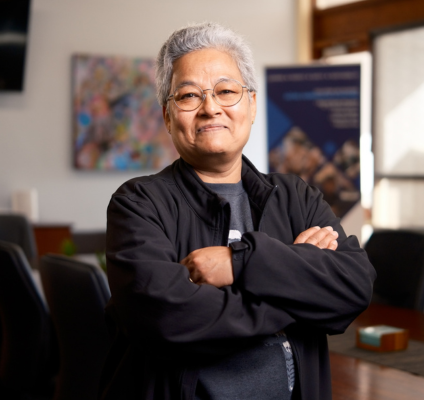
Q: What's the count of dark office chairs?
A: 4